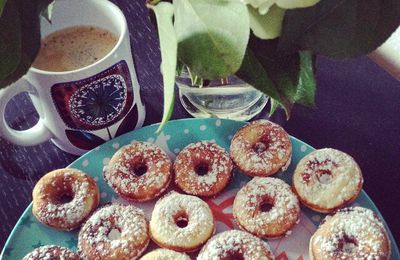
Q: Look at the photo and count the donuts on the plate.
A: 12